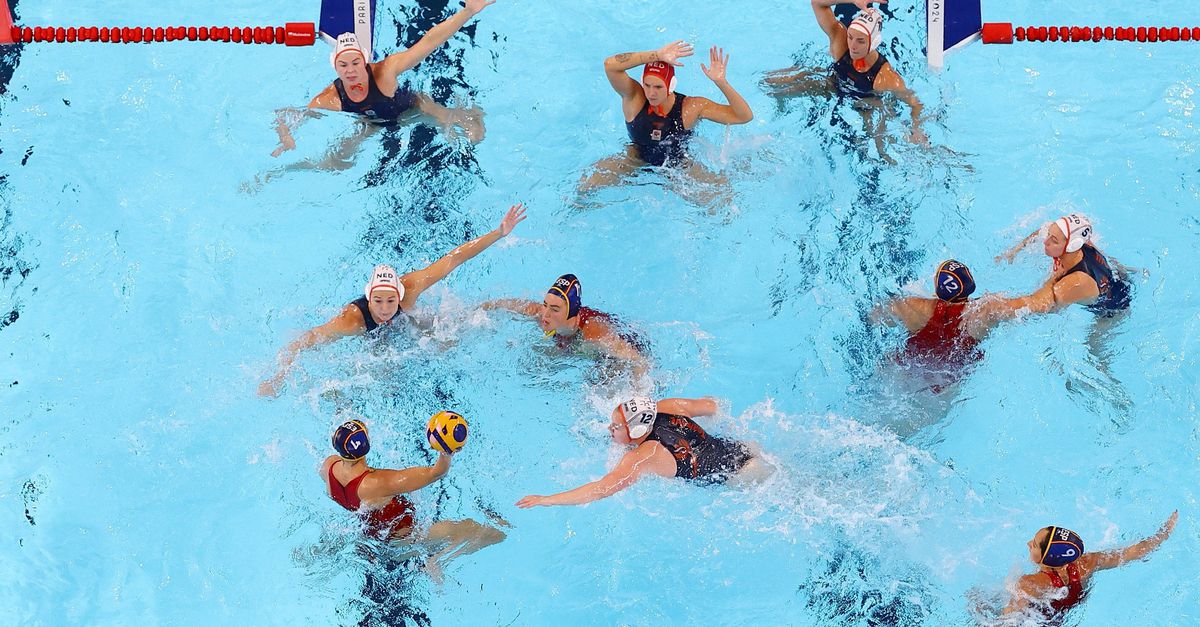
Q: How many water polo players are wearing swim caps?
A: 10